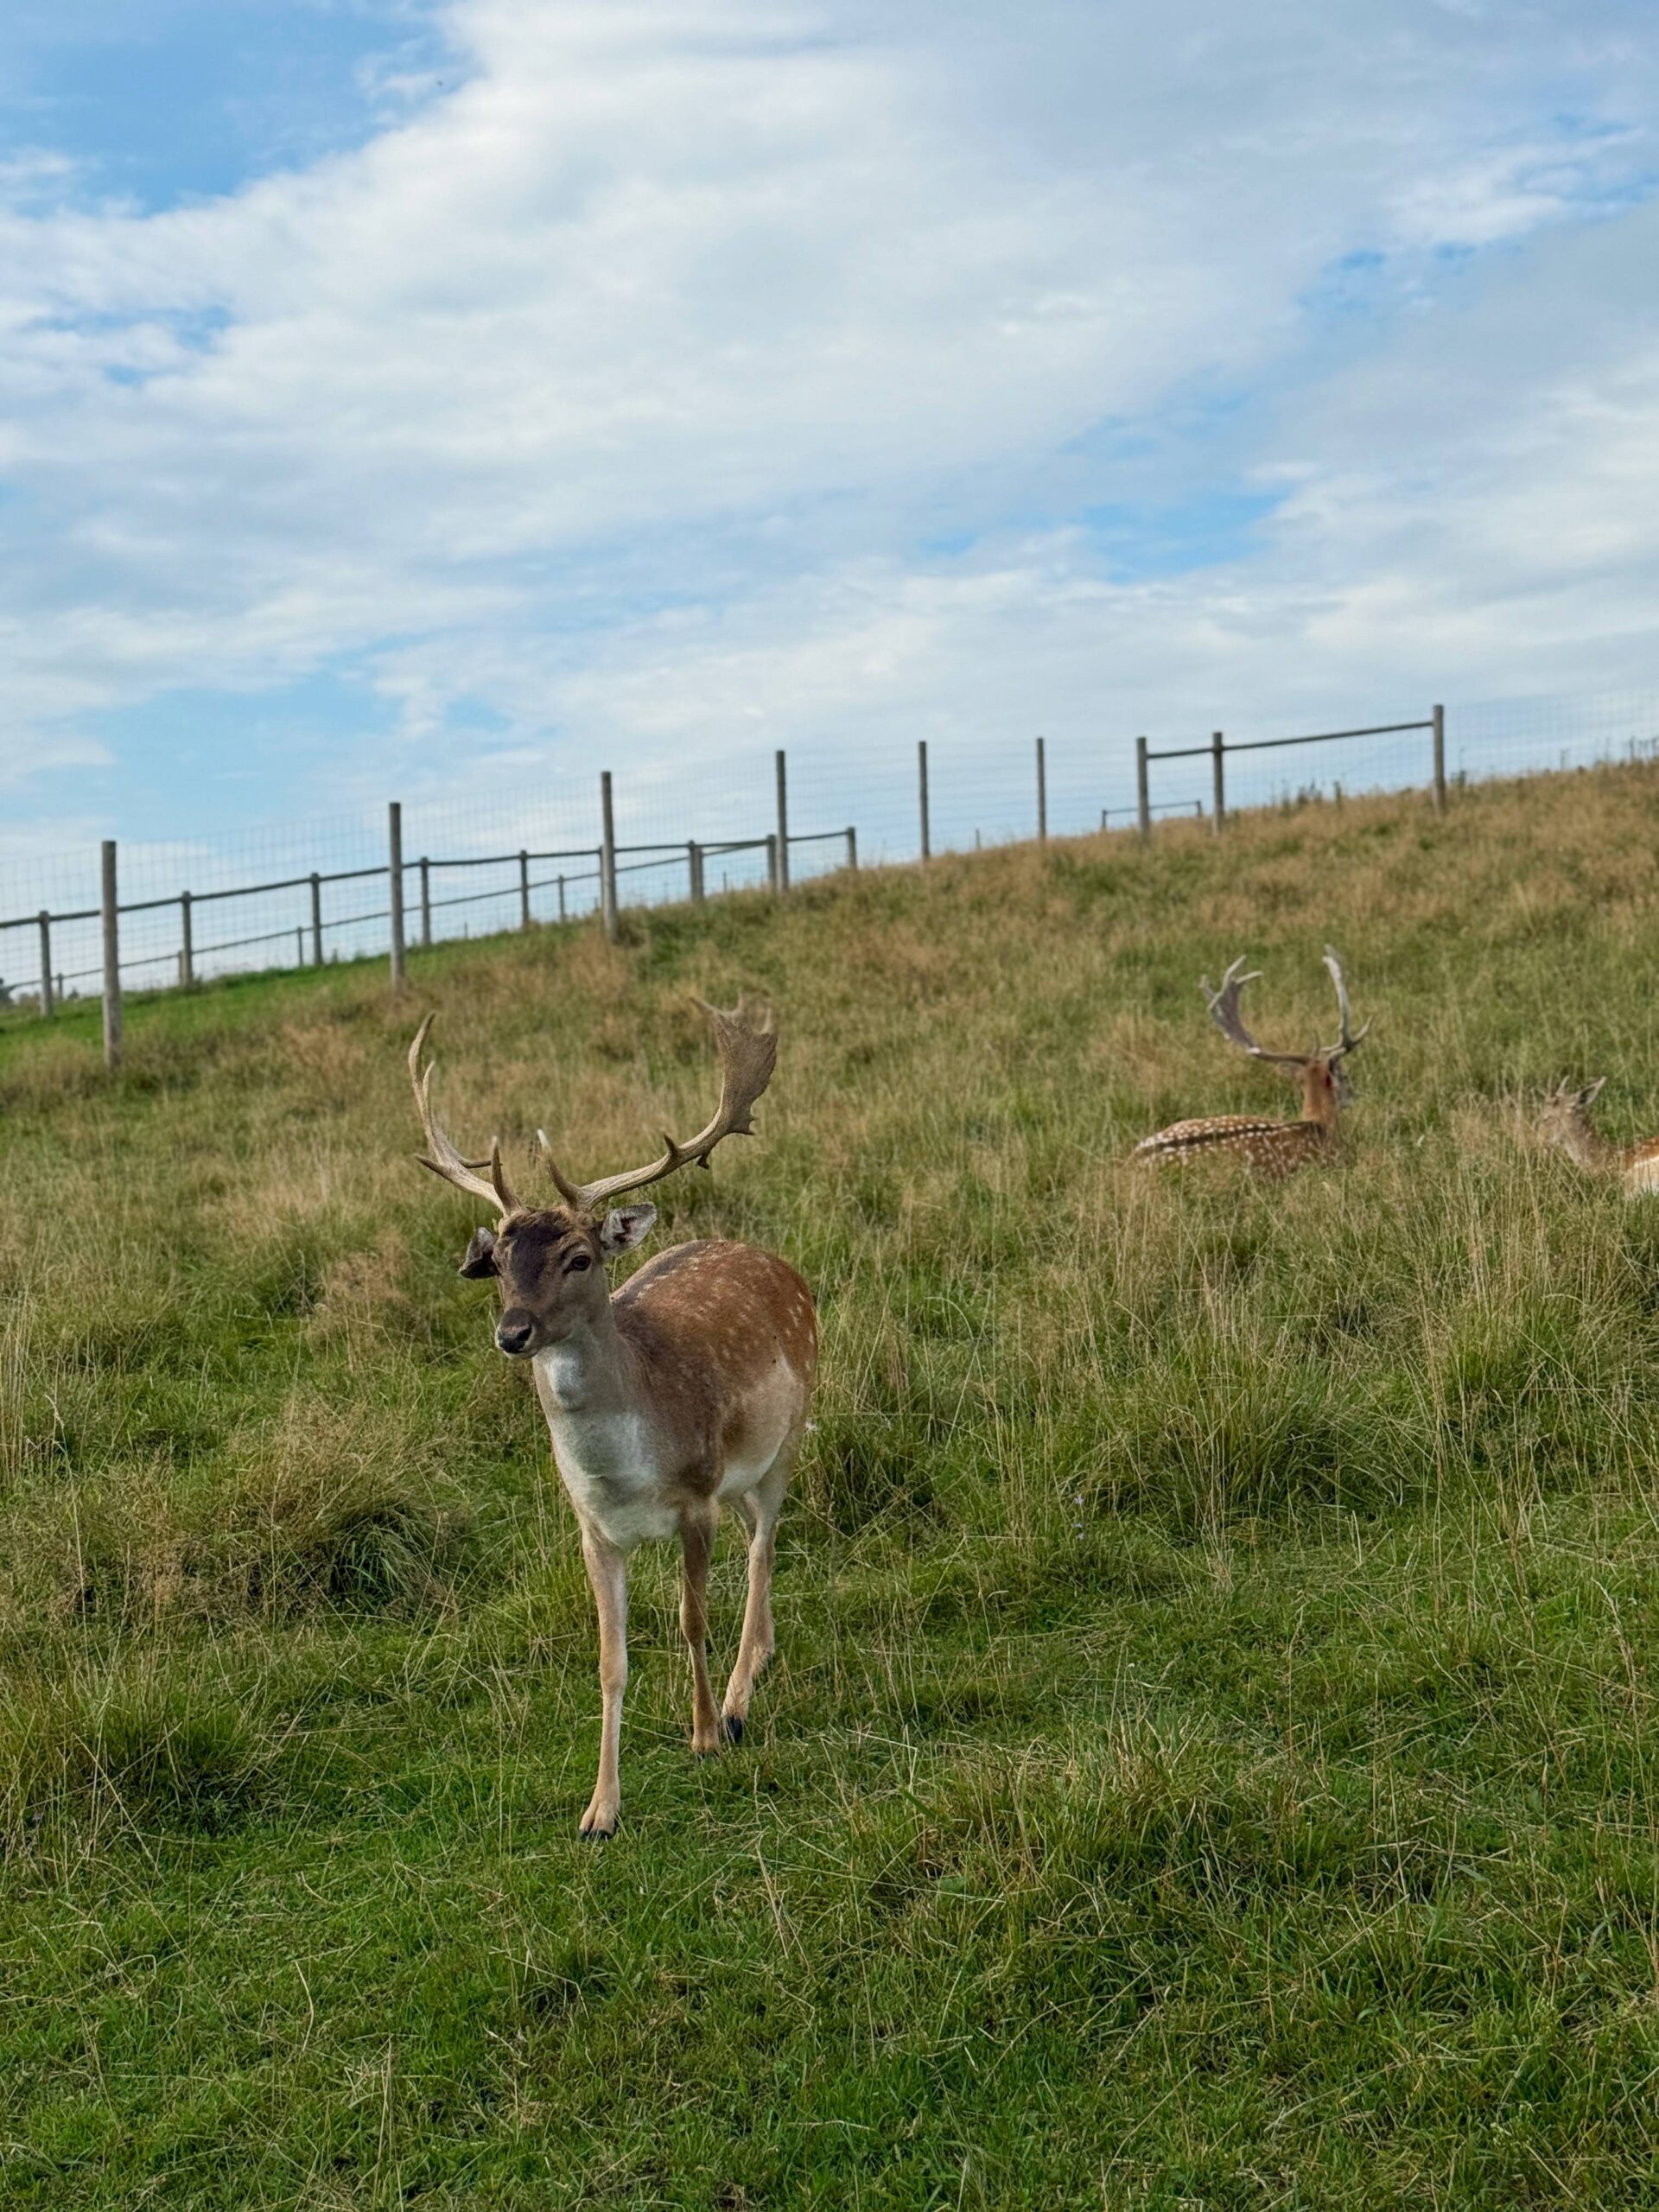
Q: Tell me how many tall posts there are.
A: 9